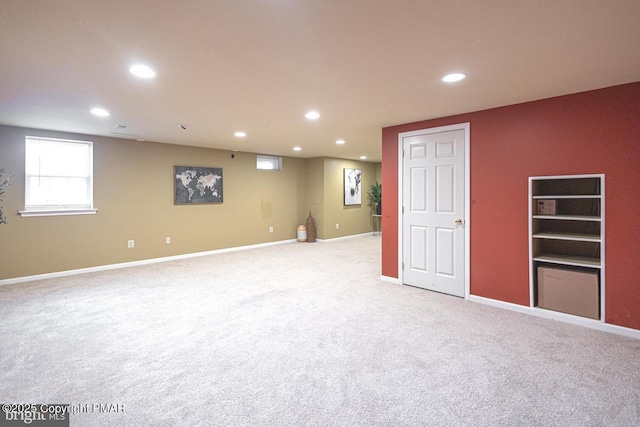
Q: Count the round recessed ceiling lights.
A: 8